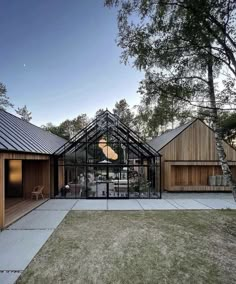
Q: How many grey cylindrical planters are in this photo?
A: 3